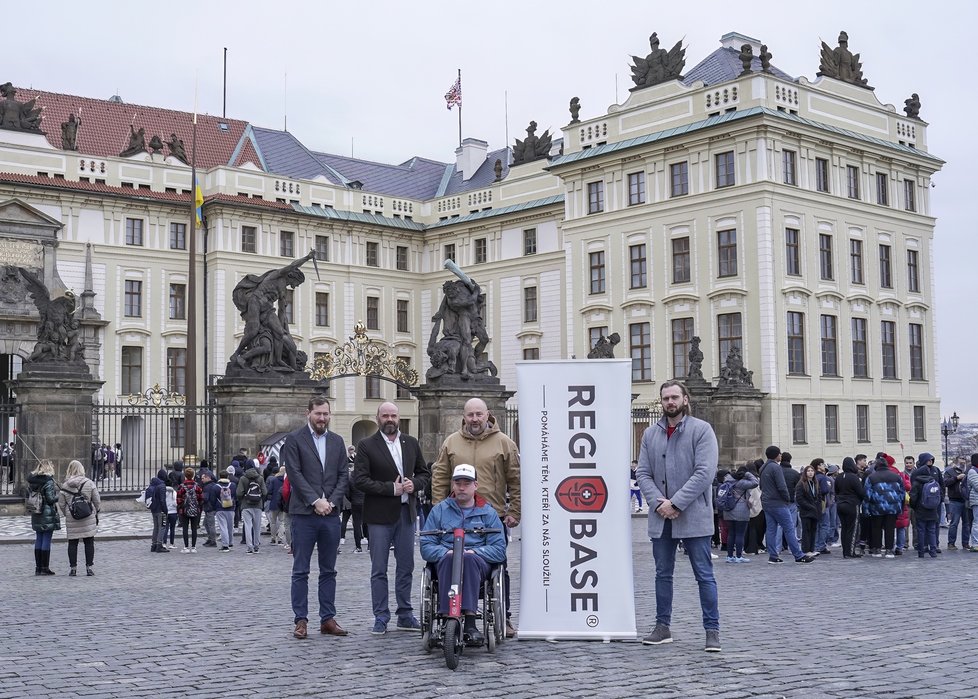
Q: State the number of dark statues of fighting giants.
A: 2